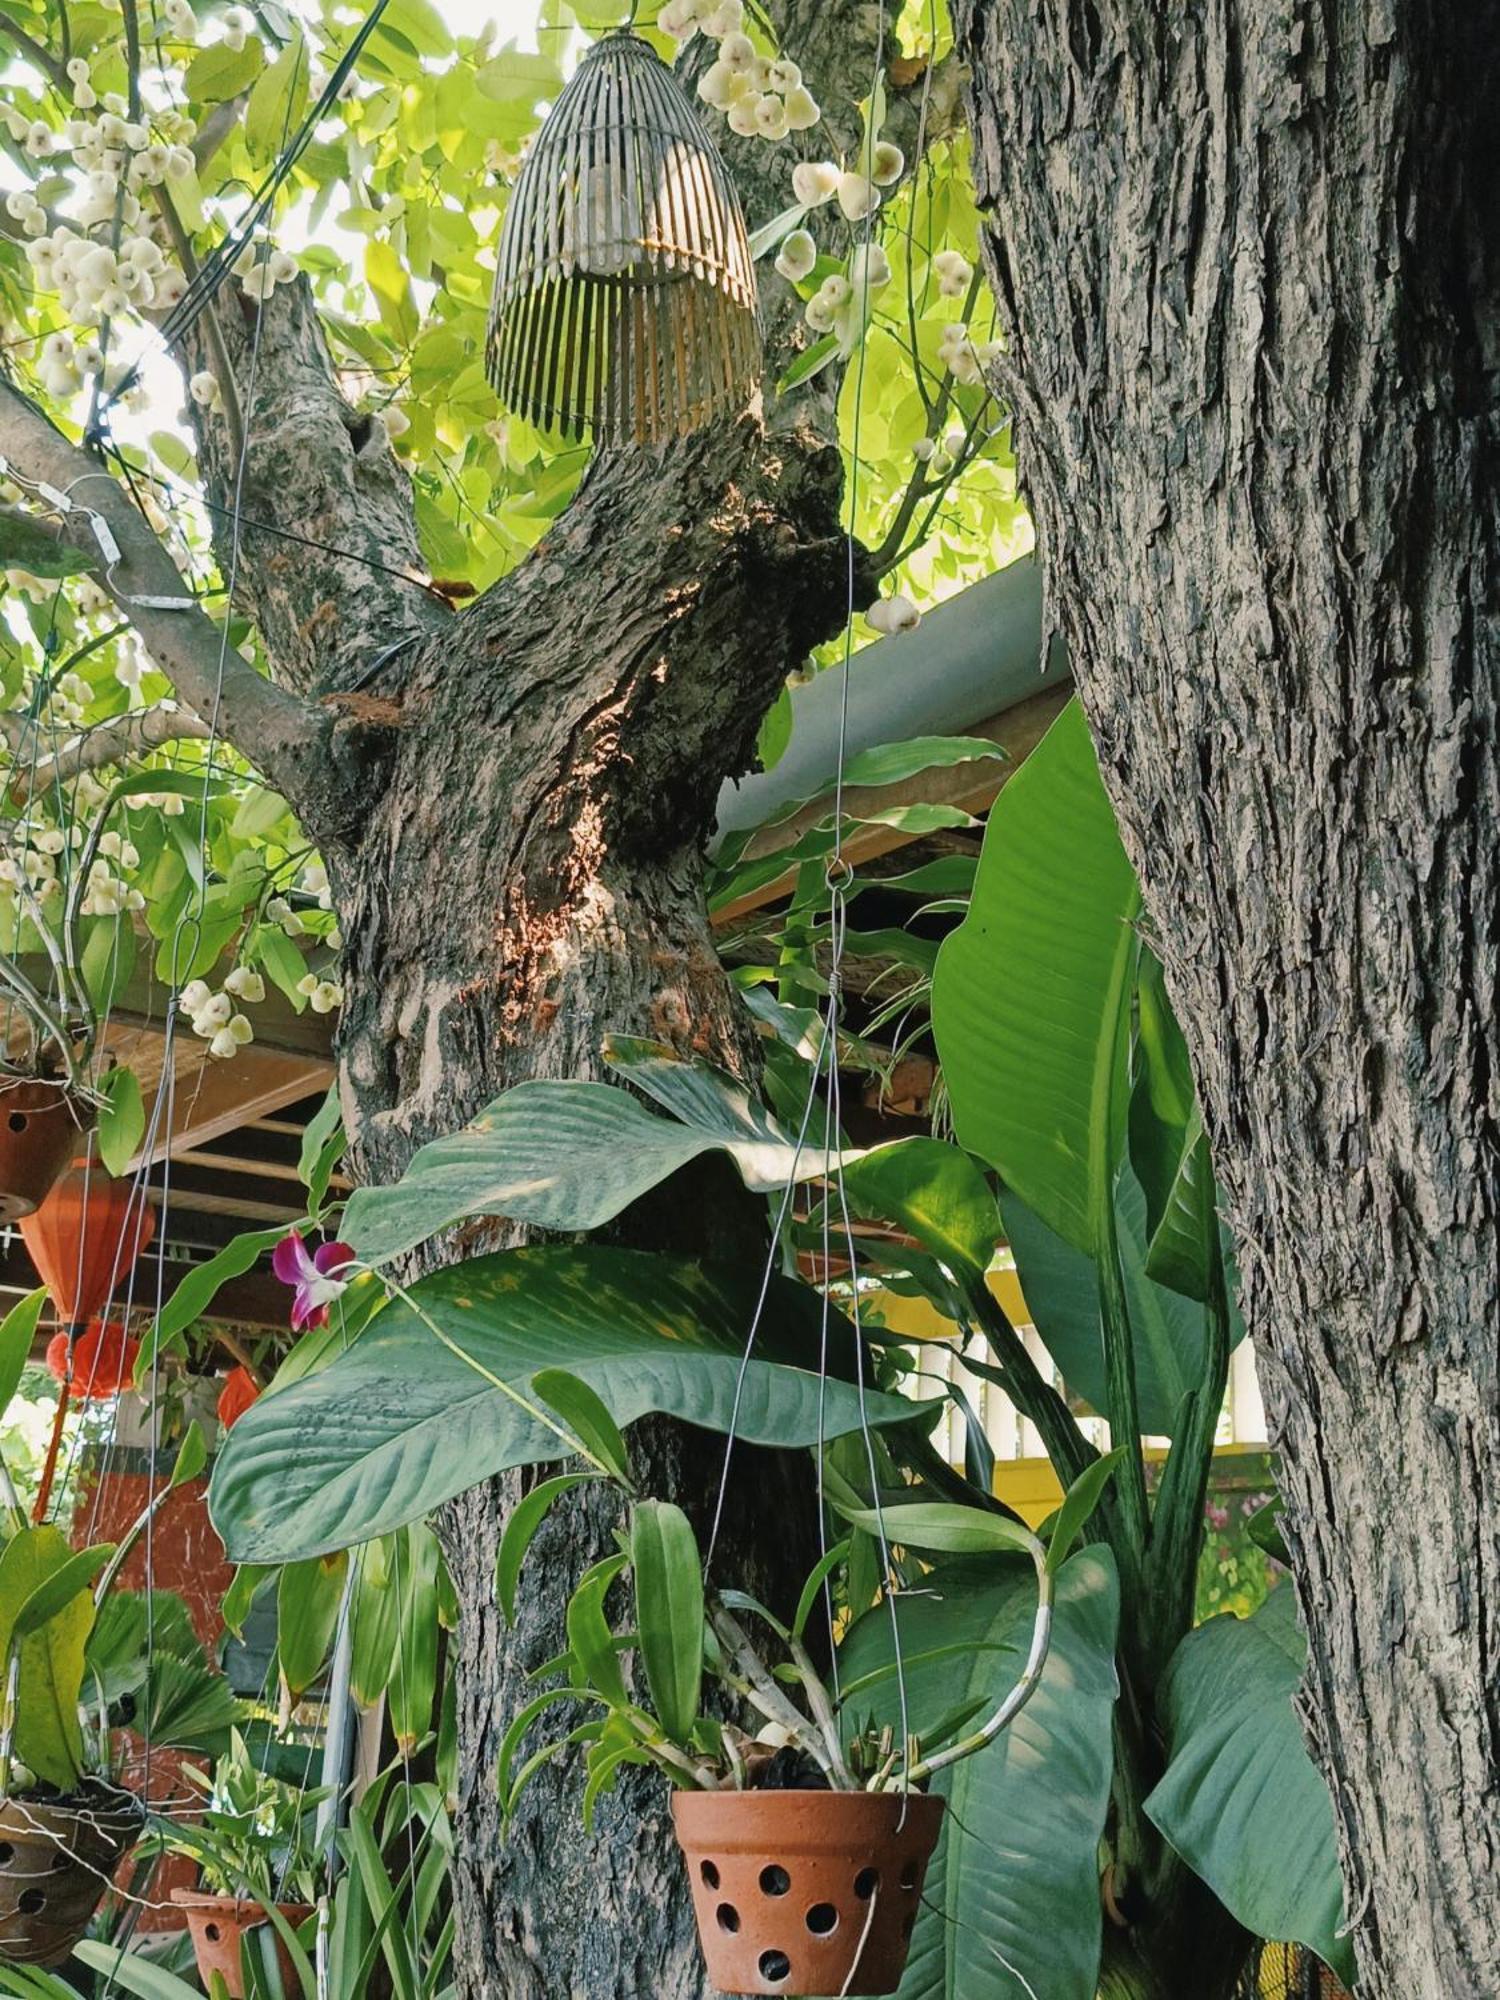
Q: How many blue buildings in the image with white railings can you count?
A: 0